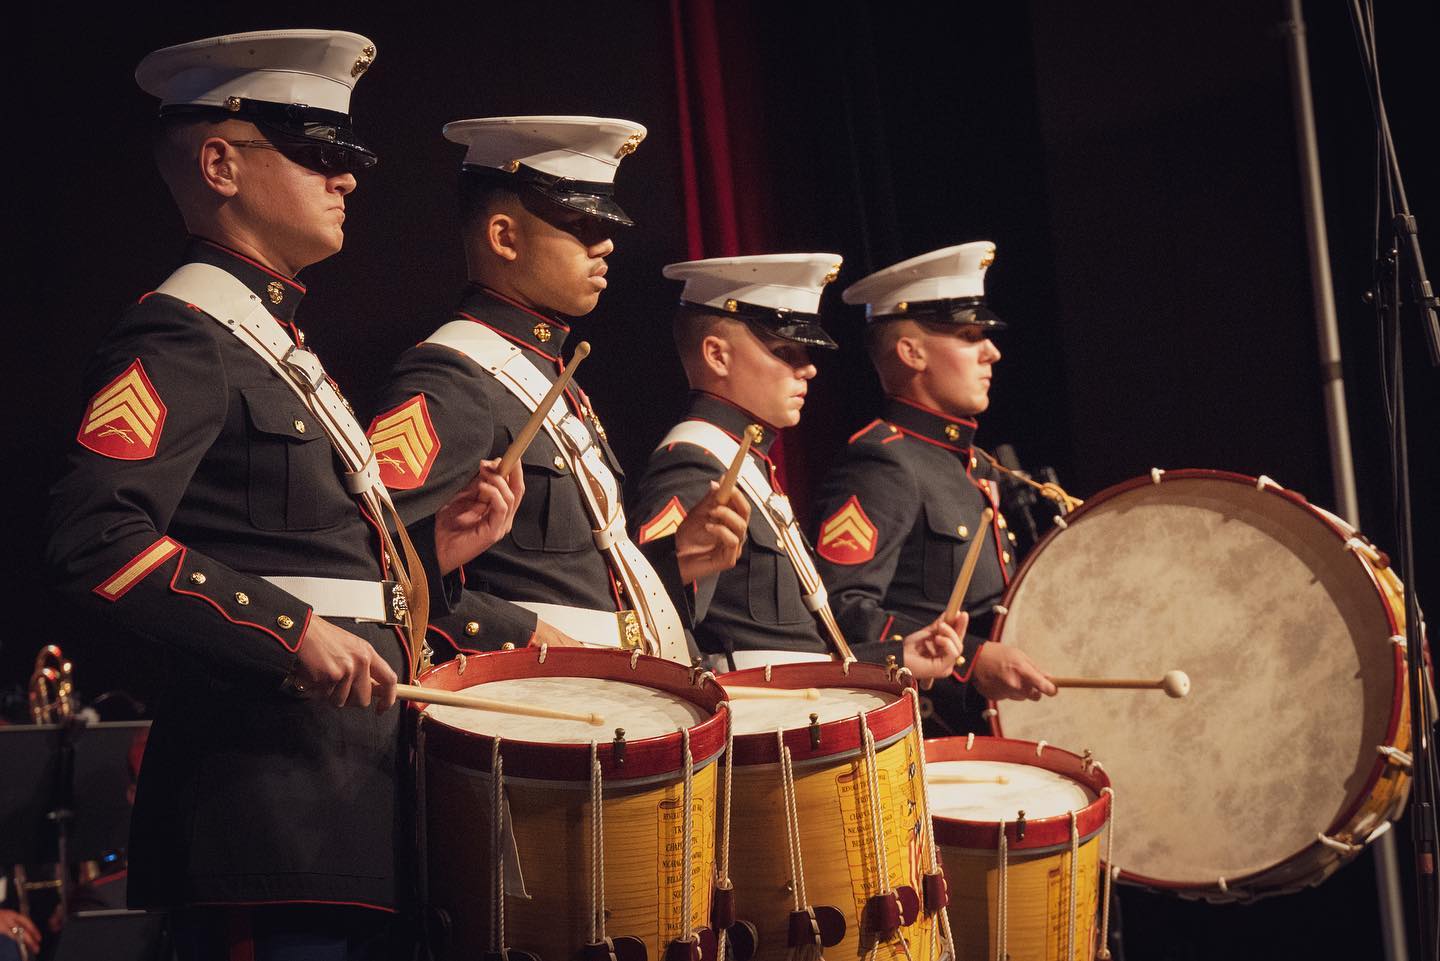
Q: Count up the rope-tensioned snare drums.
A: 3